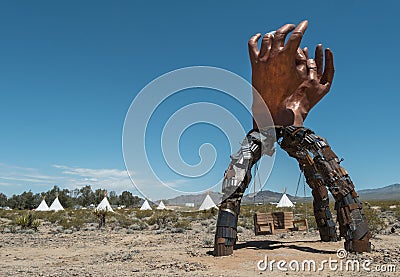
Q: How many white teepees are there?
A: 7